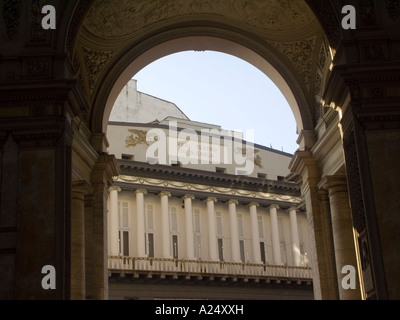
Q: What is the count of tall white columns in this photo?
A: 9